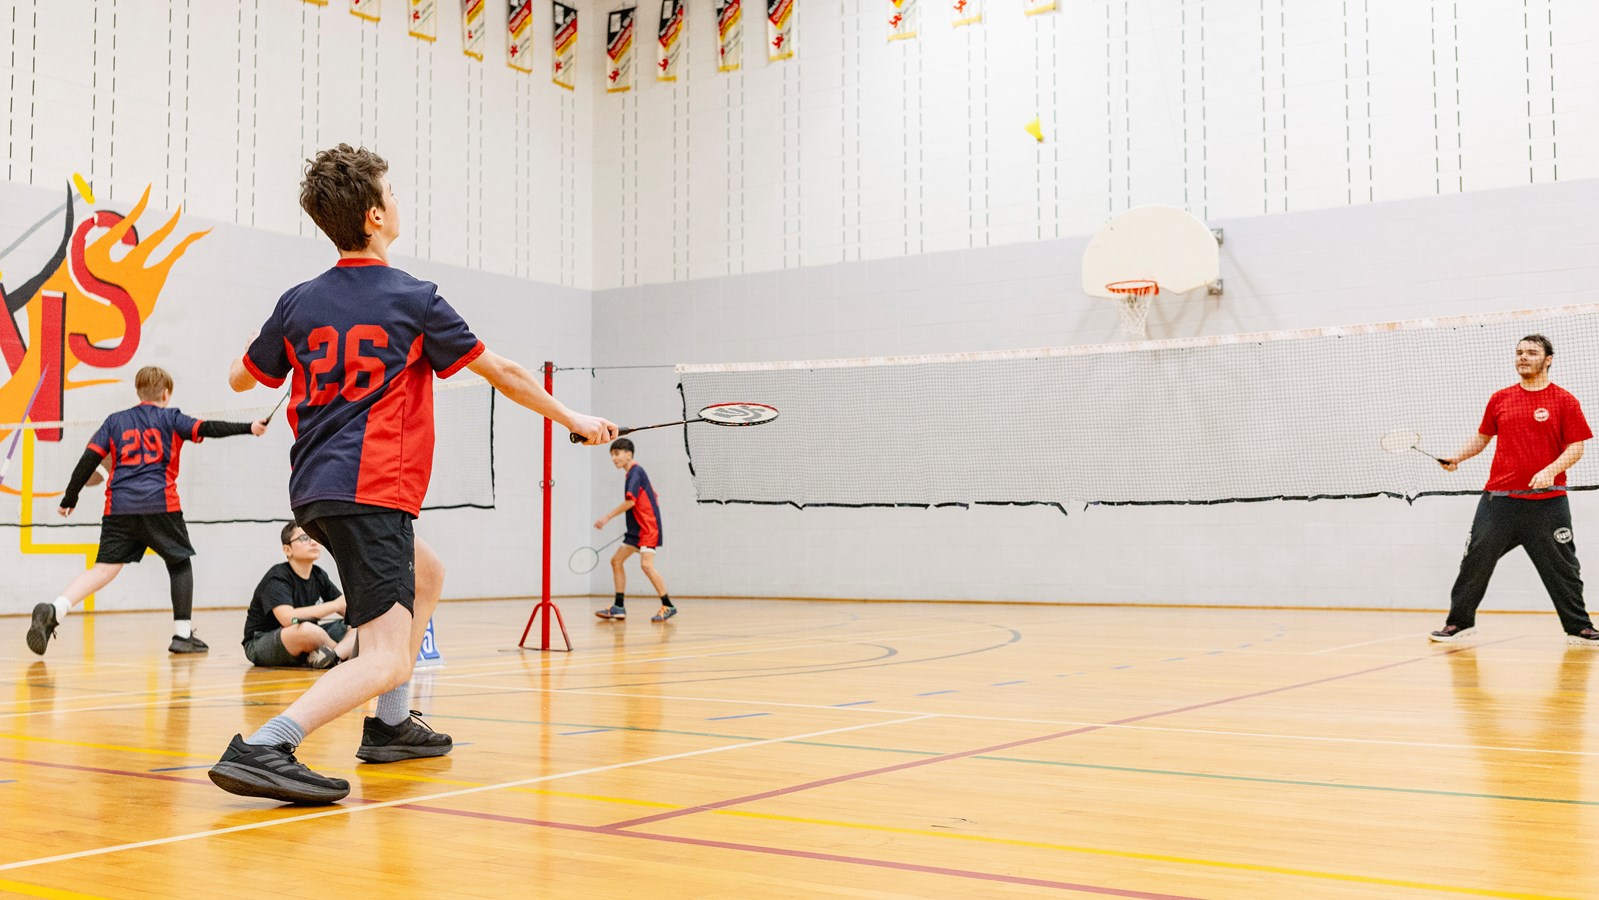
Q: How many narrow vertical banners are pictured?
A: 13